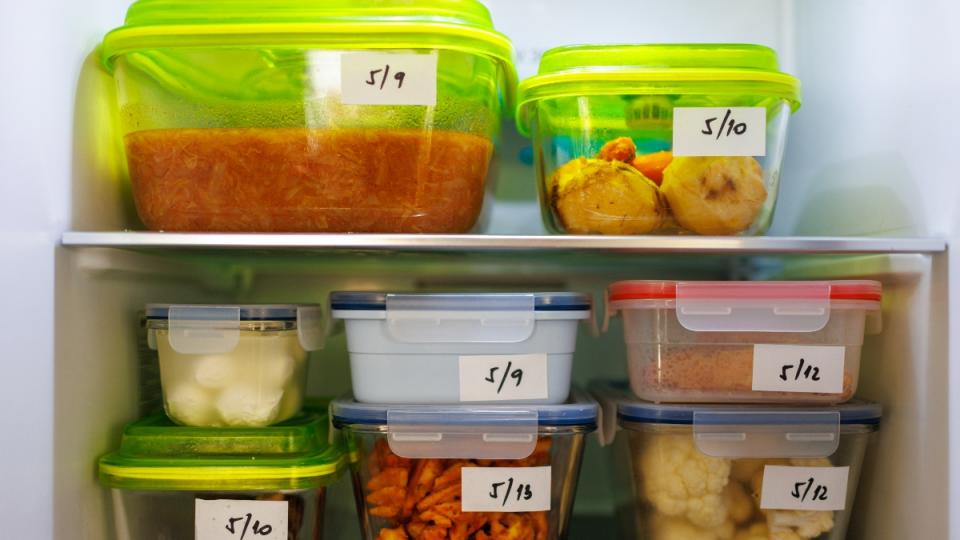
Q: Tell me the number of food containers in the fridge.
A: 8